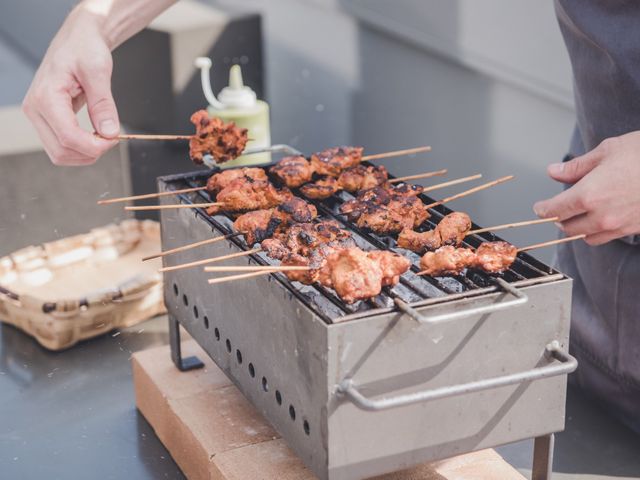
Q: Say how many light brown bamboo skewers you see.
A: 13